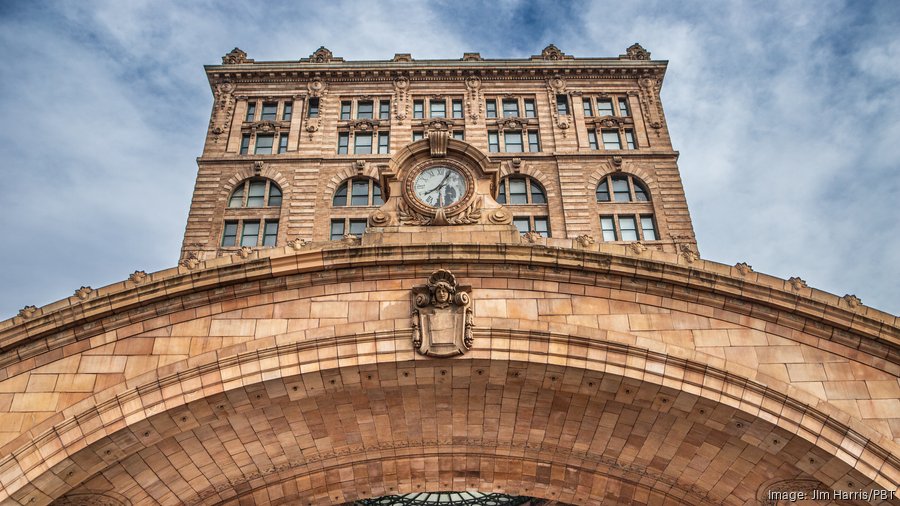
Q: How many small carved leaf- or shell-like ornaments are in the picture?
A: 14